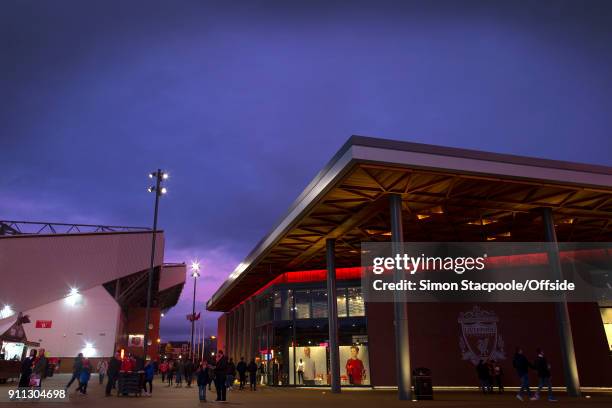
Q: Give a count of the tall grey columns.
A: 3